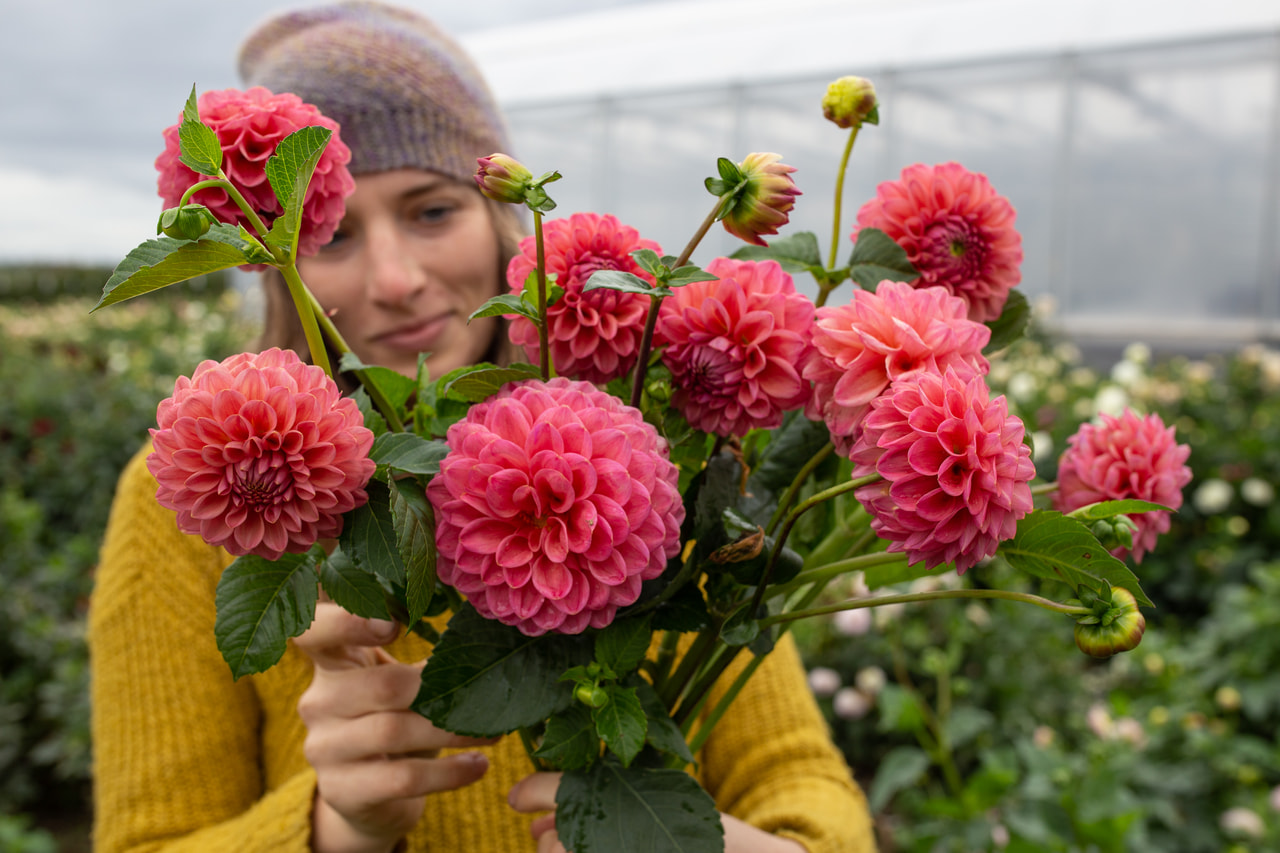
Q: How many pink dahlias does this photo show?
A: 9